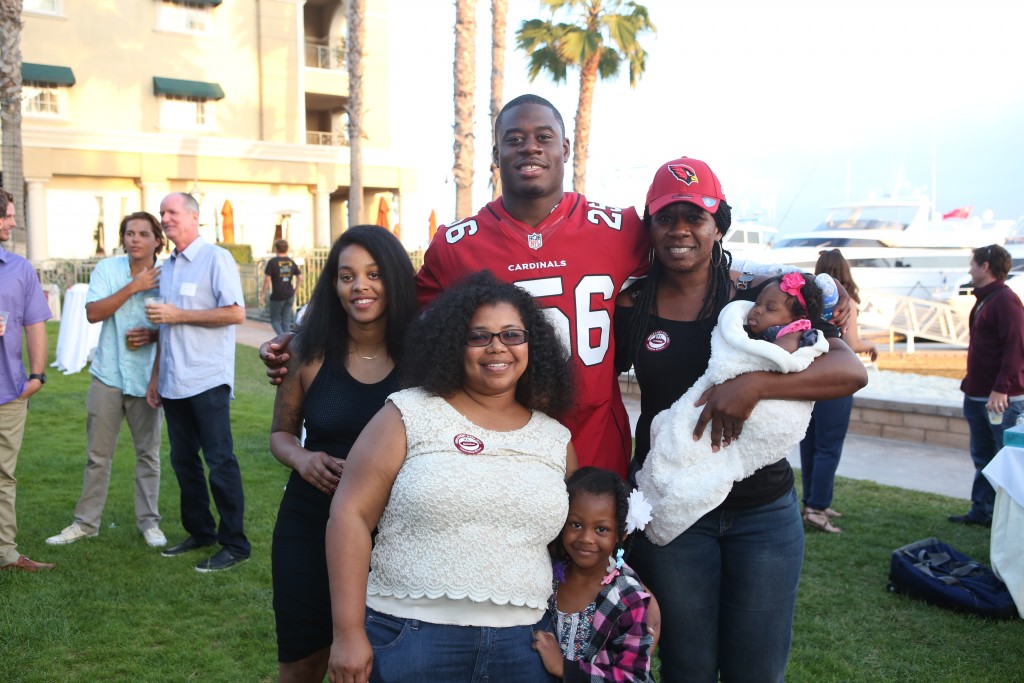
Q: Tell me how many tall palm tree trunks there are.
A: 5